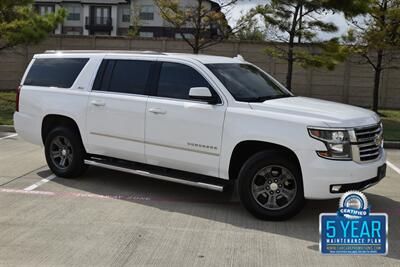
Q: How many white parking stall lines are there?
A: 3